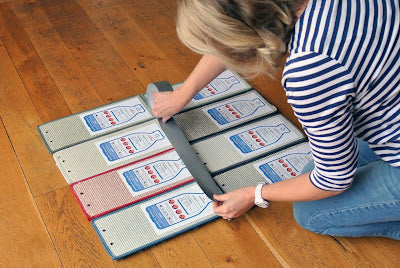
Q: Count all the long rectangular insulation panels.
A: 8